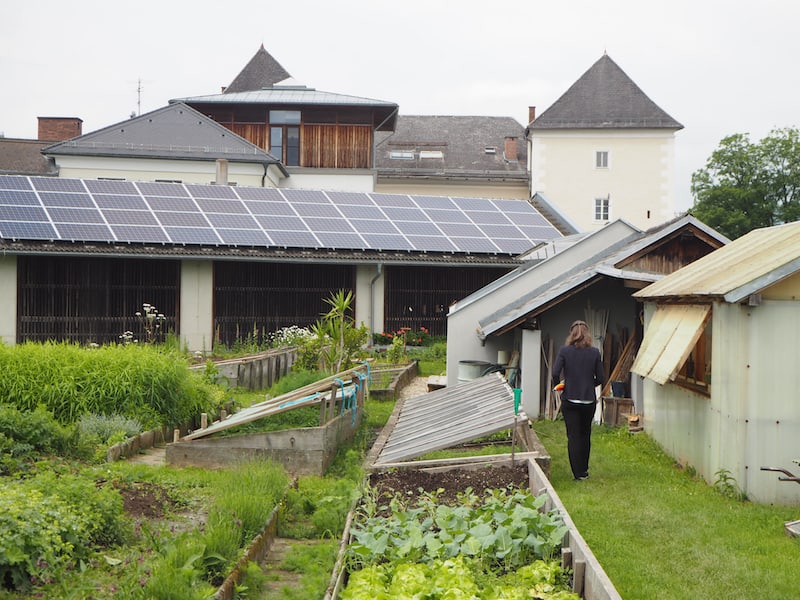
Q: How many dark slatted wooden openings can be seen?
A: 3